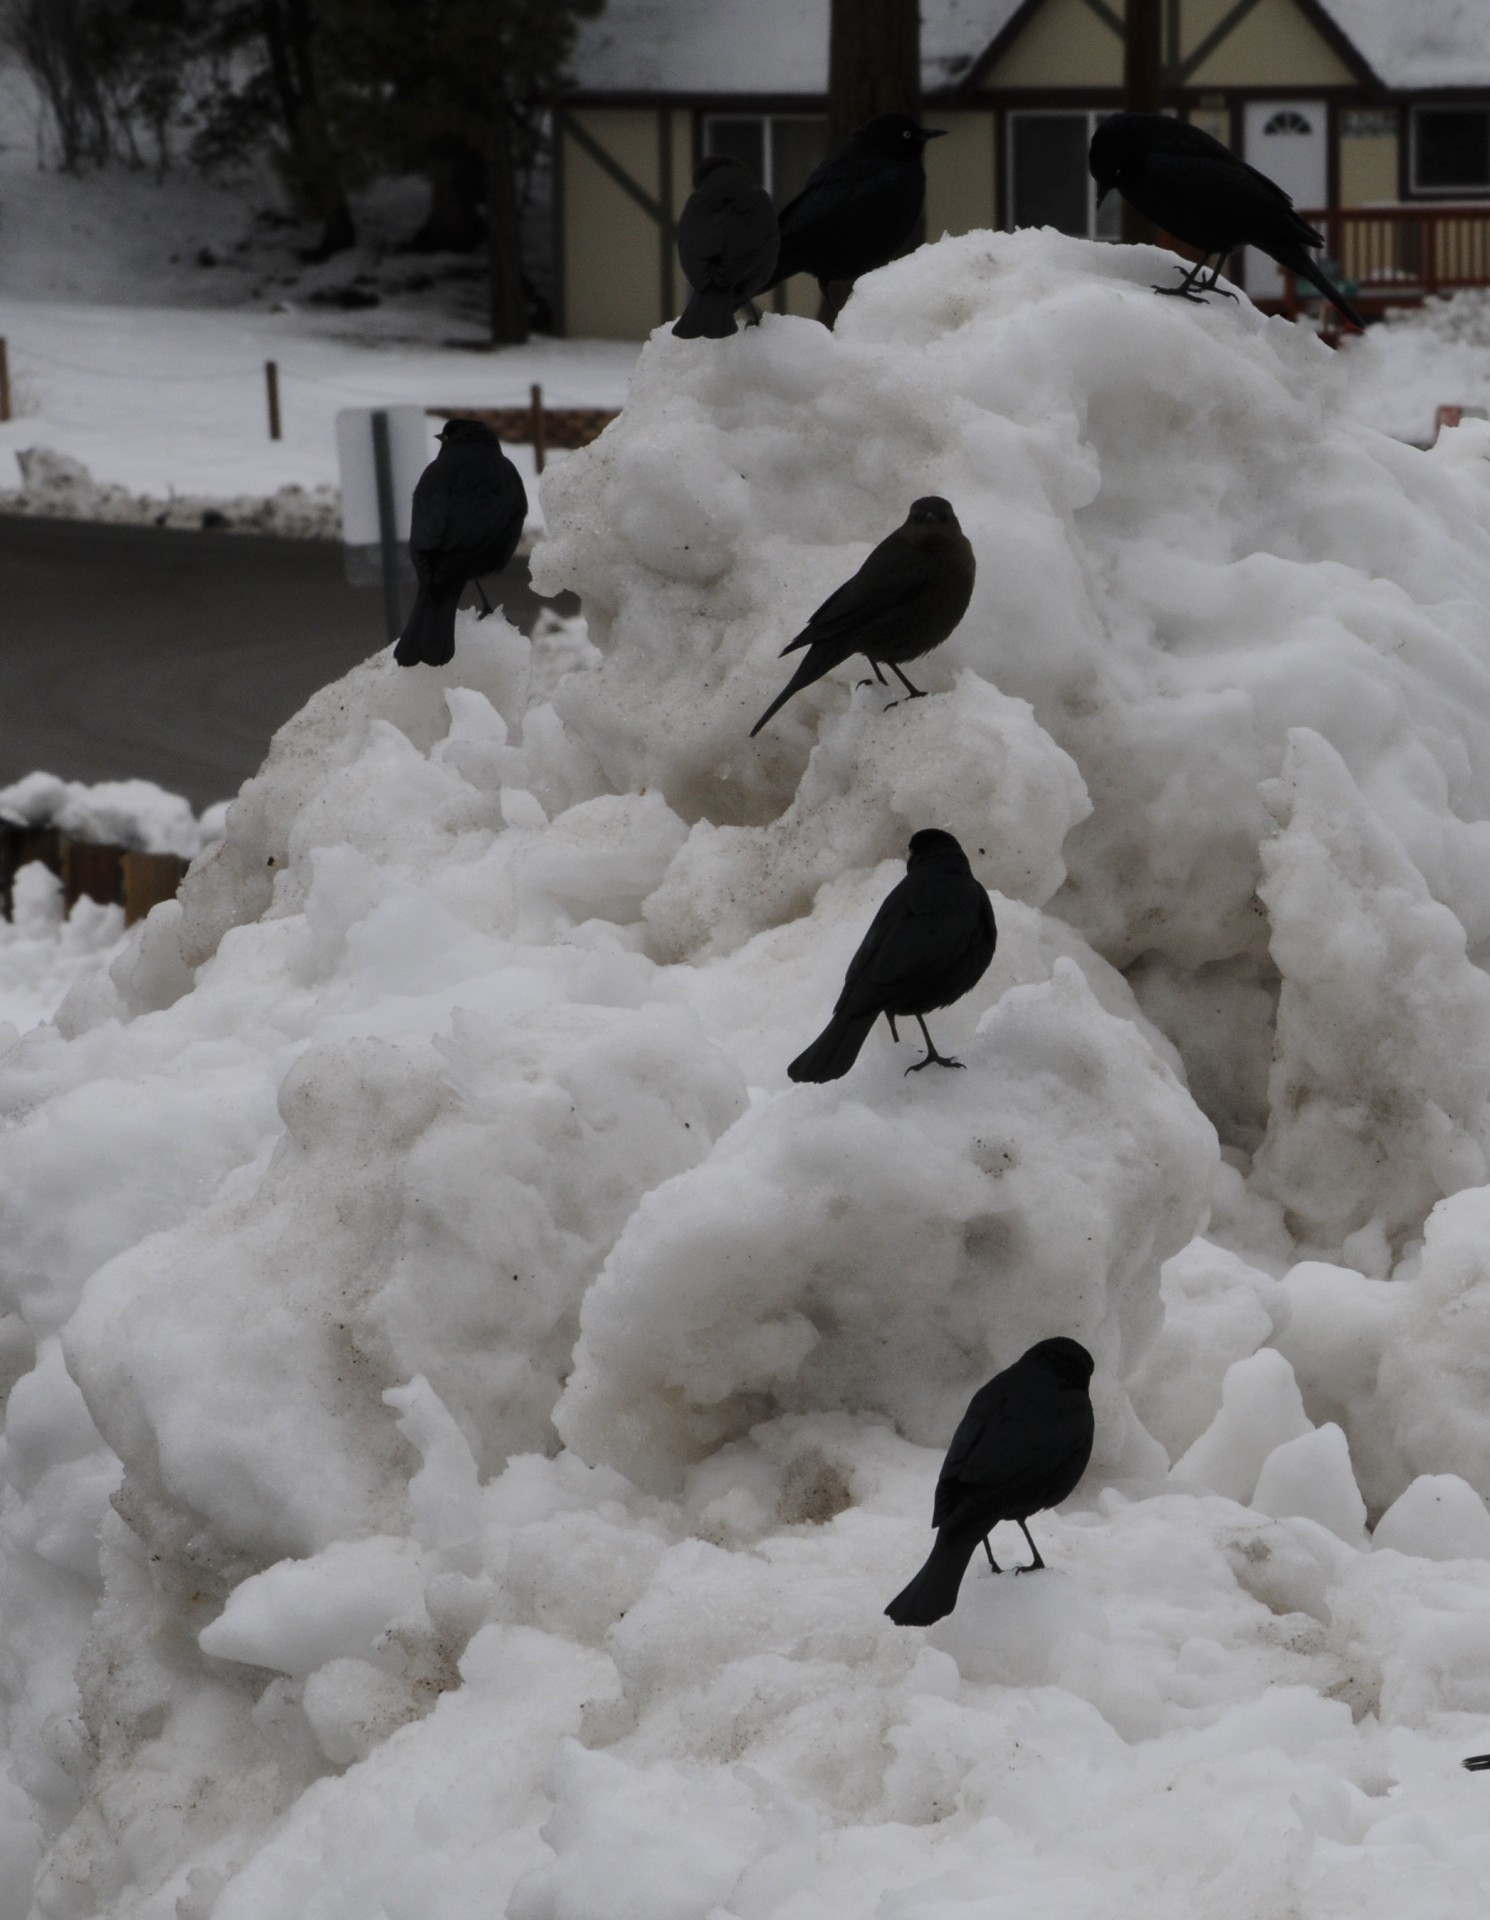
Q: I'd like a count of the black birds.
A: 7